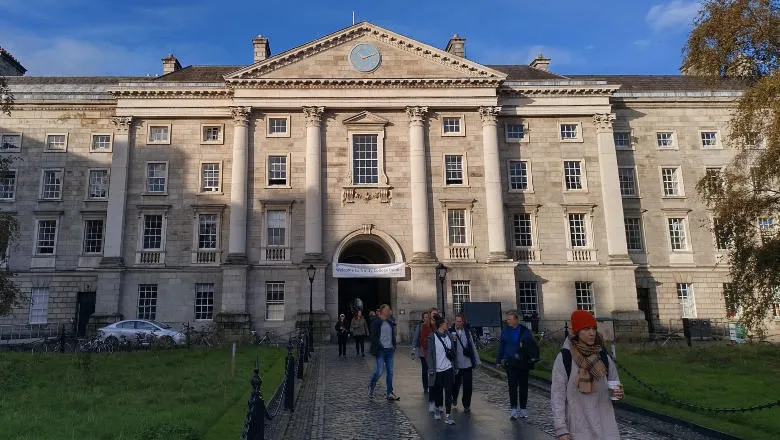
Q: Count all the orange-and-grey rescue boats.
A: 0